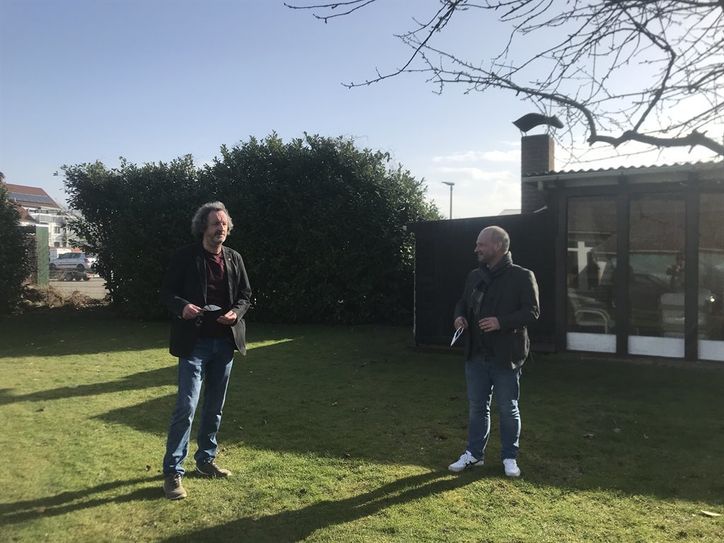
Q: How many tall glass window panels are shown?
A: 3